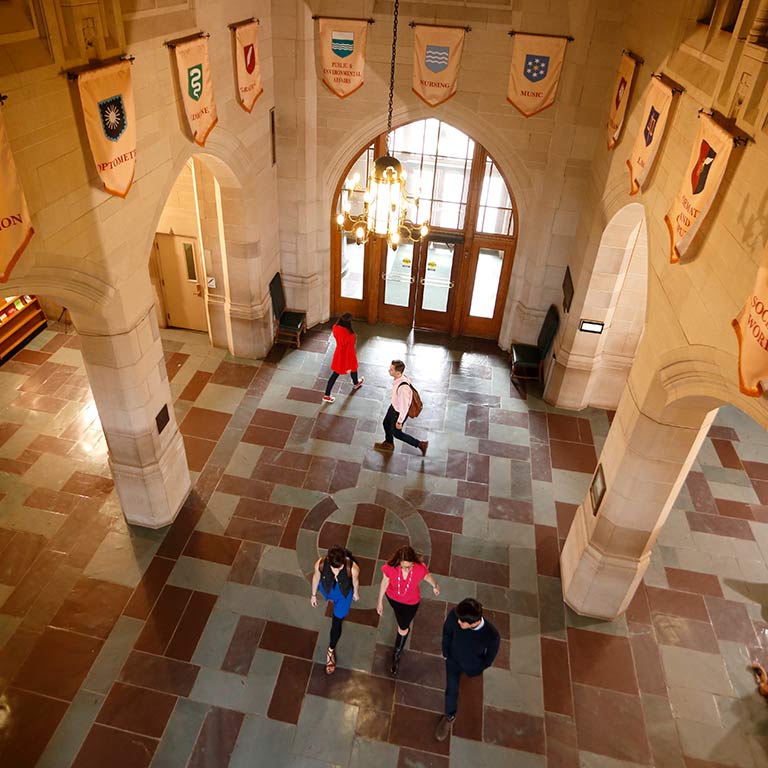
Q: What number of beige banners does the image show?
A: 11